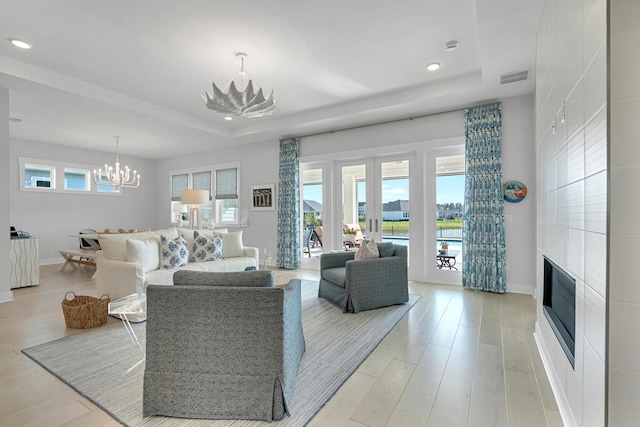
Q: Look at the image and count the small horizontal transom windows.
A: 3